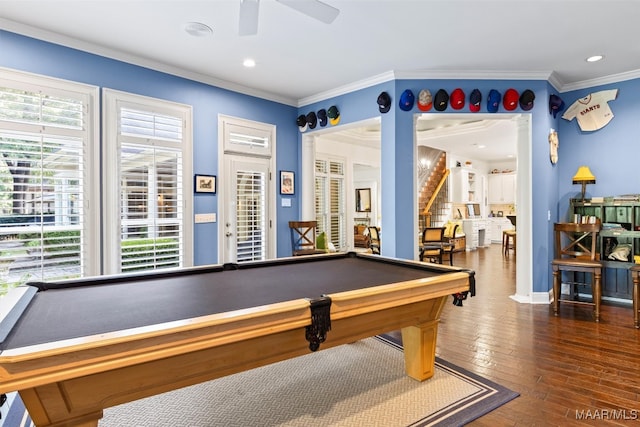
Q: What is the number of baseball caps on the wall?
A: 14